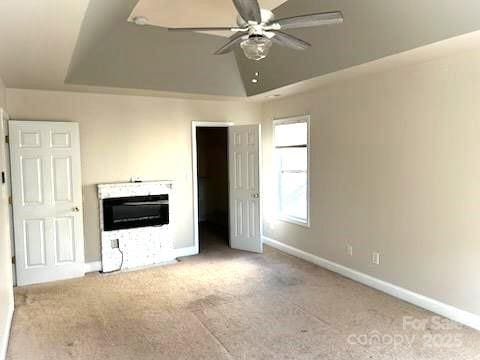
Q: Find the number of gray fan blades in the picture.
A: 5